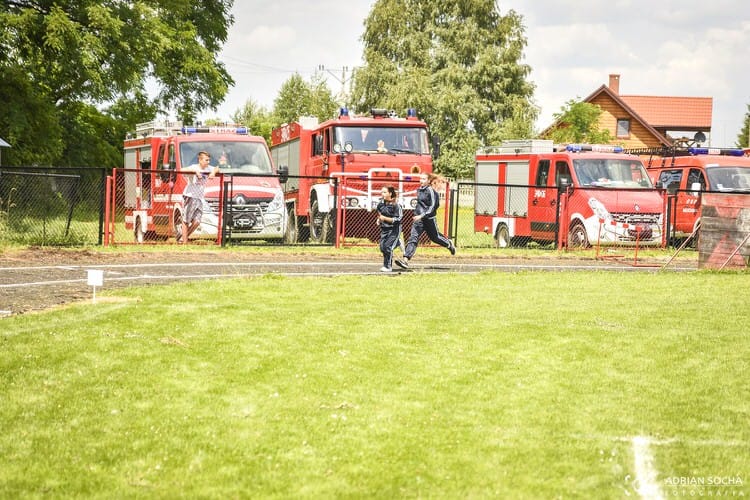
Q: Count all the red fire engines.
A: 4